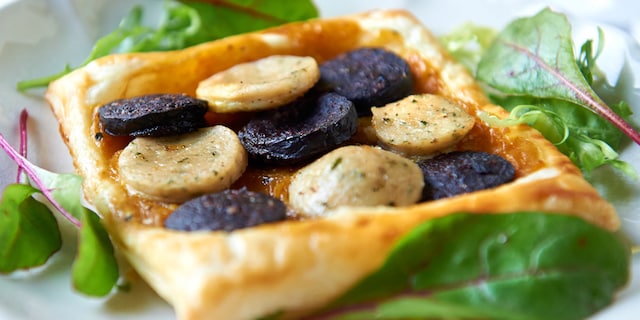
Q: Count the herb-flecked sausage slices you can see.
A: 4